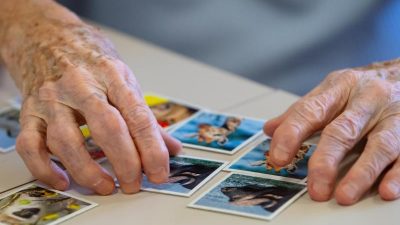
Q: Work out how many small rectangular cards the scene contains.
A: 8